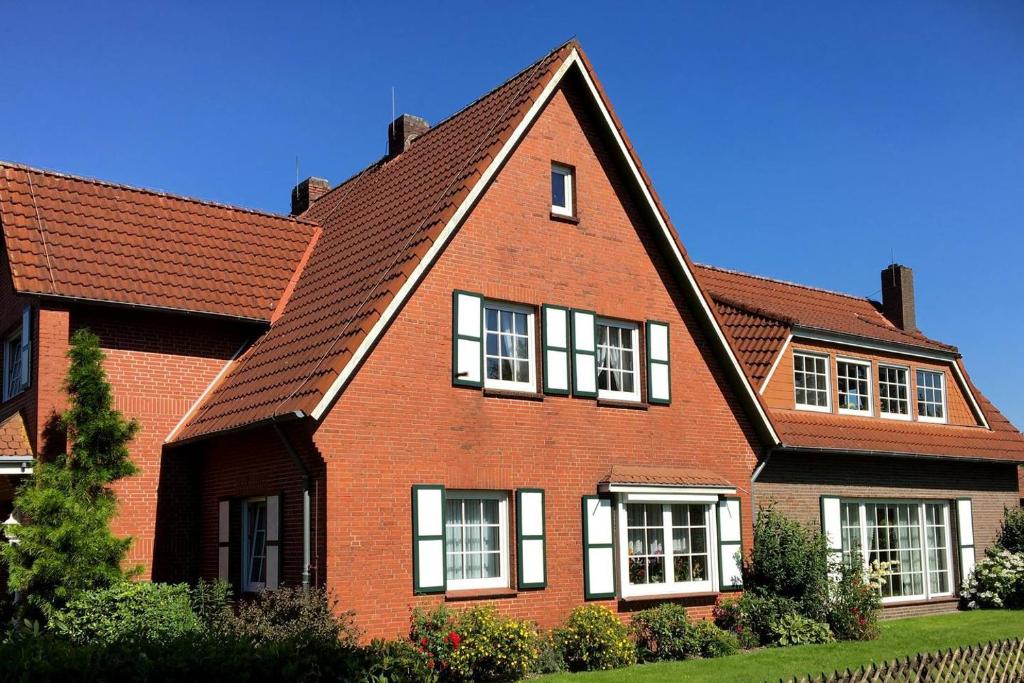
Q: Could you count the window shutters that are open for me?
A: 13